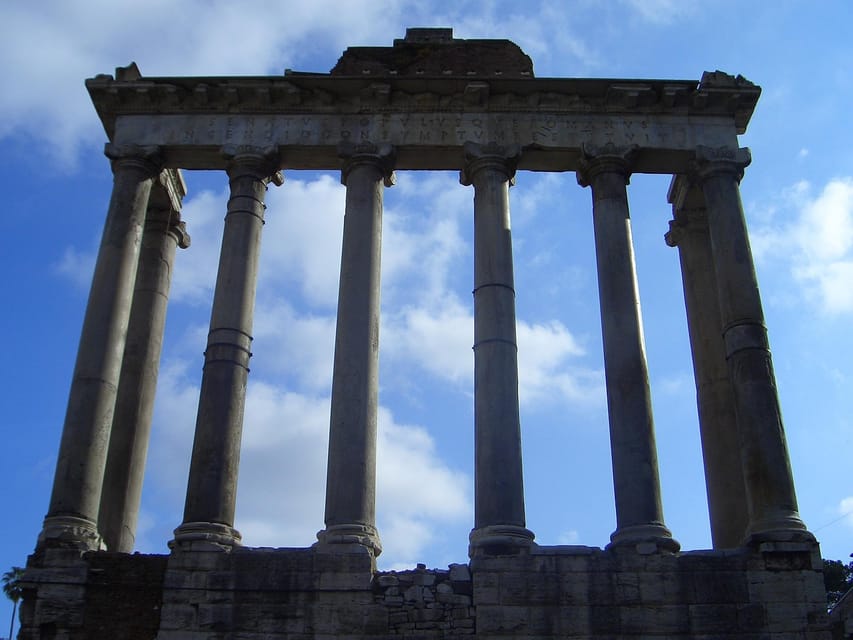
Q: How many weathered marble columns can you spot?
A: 8